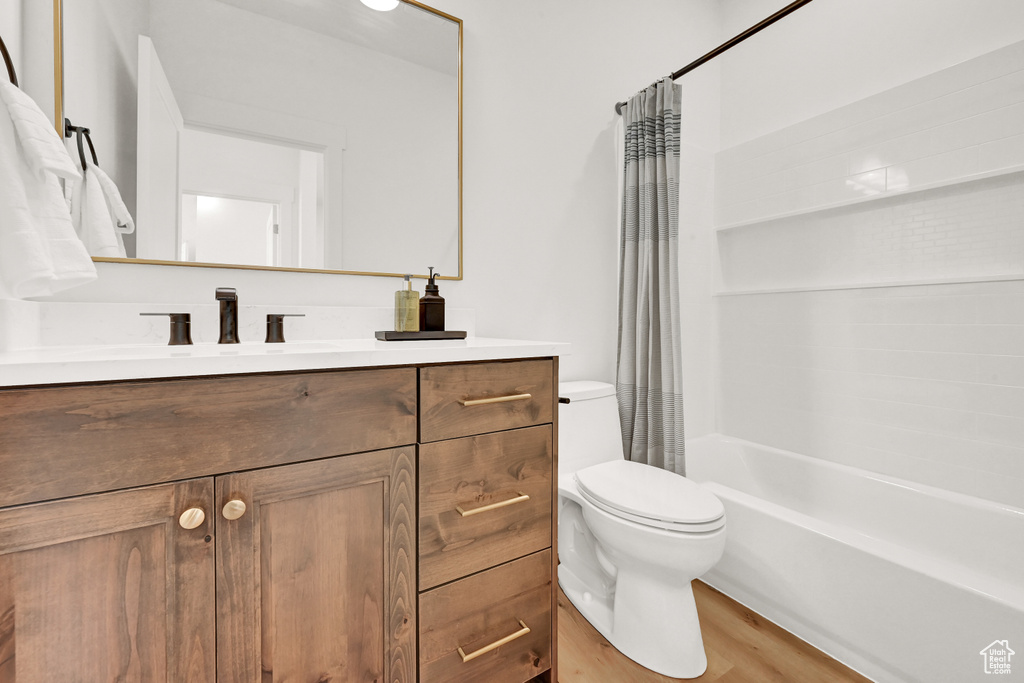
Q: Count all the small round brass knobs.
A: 2